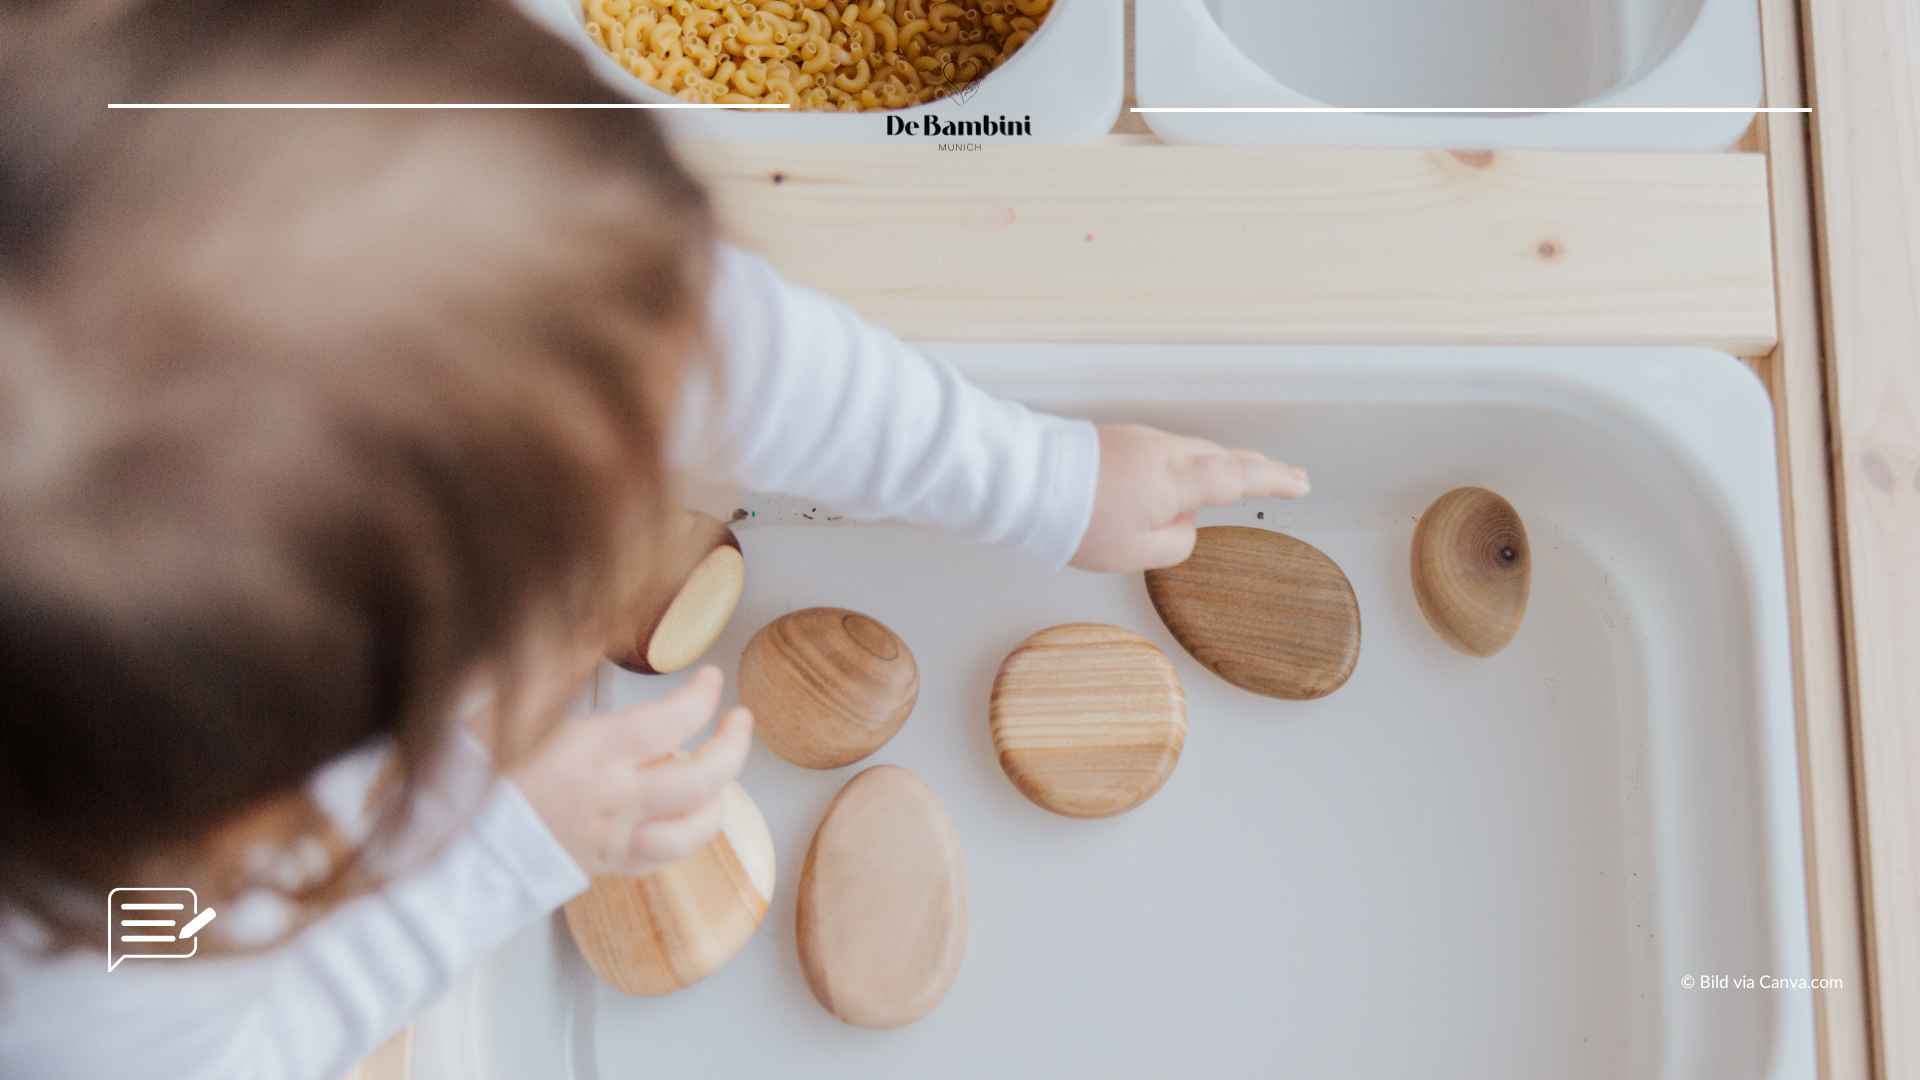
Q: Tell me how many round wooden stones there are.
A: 7